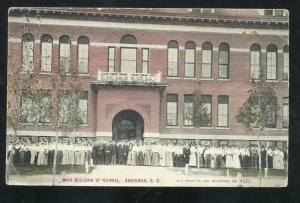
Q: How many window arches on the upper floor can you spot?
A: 12